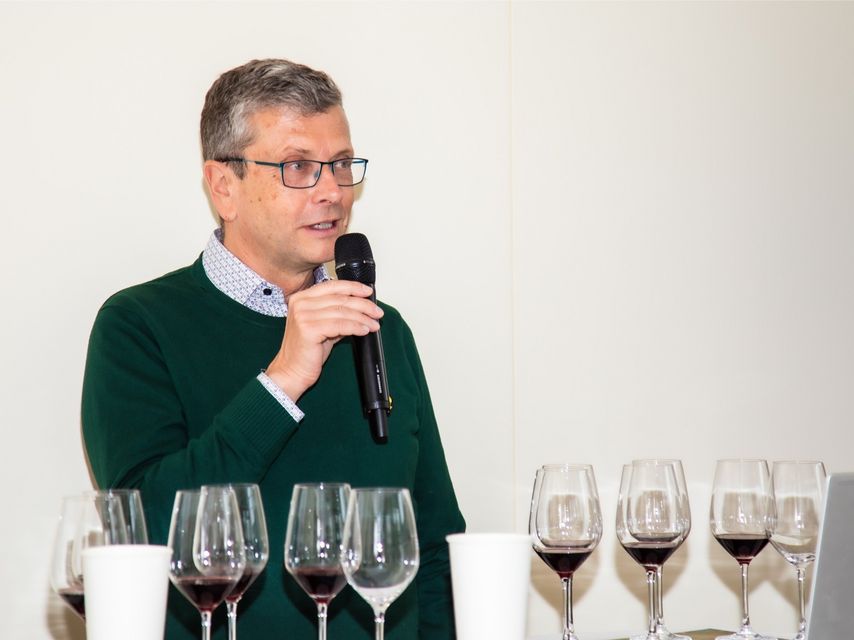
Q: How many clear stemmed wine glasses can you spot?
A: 12